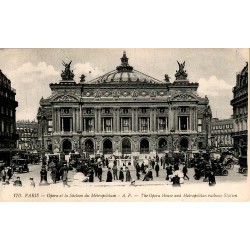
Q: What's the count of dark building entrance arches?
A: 7